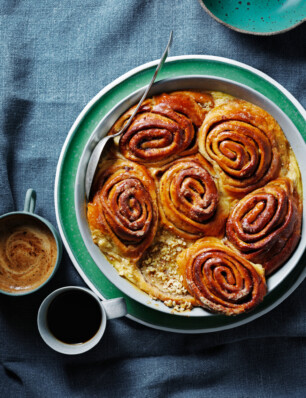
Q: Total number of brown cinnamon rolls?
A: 6